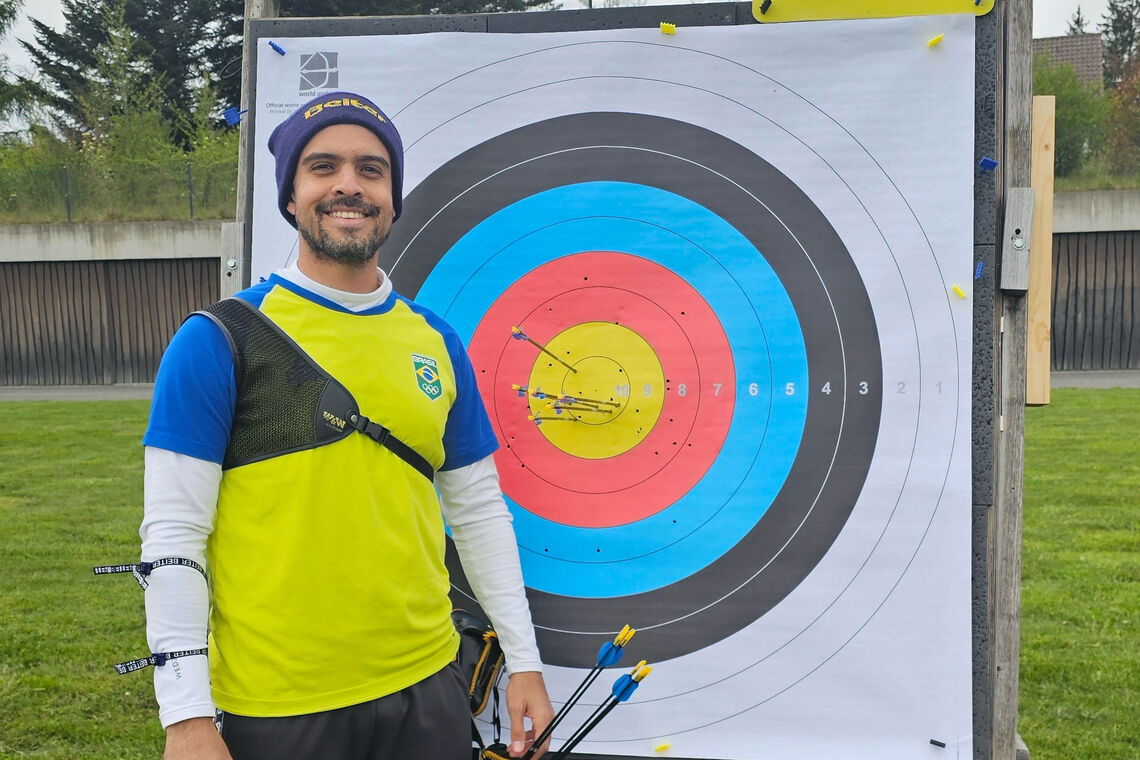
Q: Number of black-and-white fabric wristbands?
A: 2